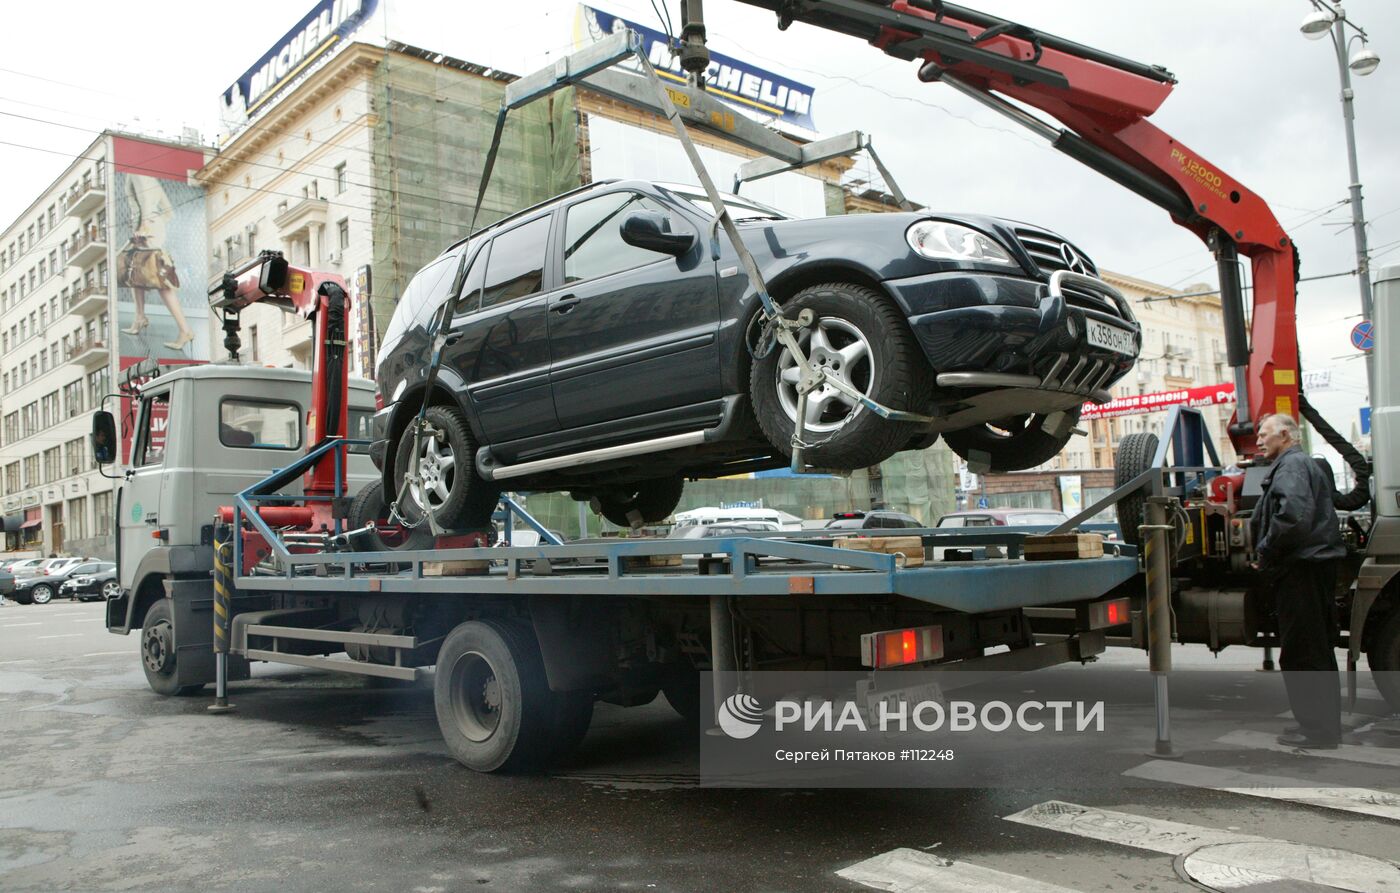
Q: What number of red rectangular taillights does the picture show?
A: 2